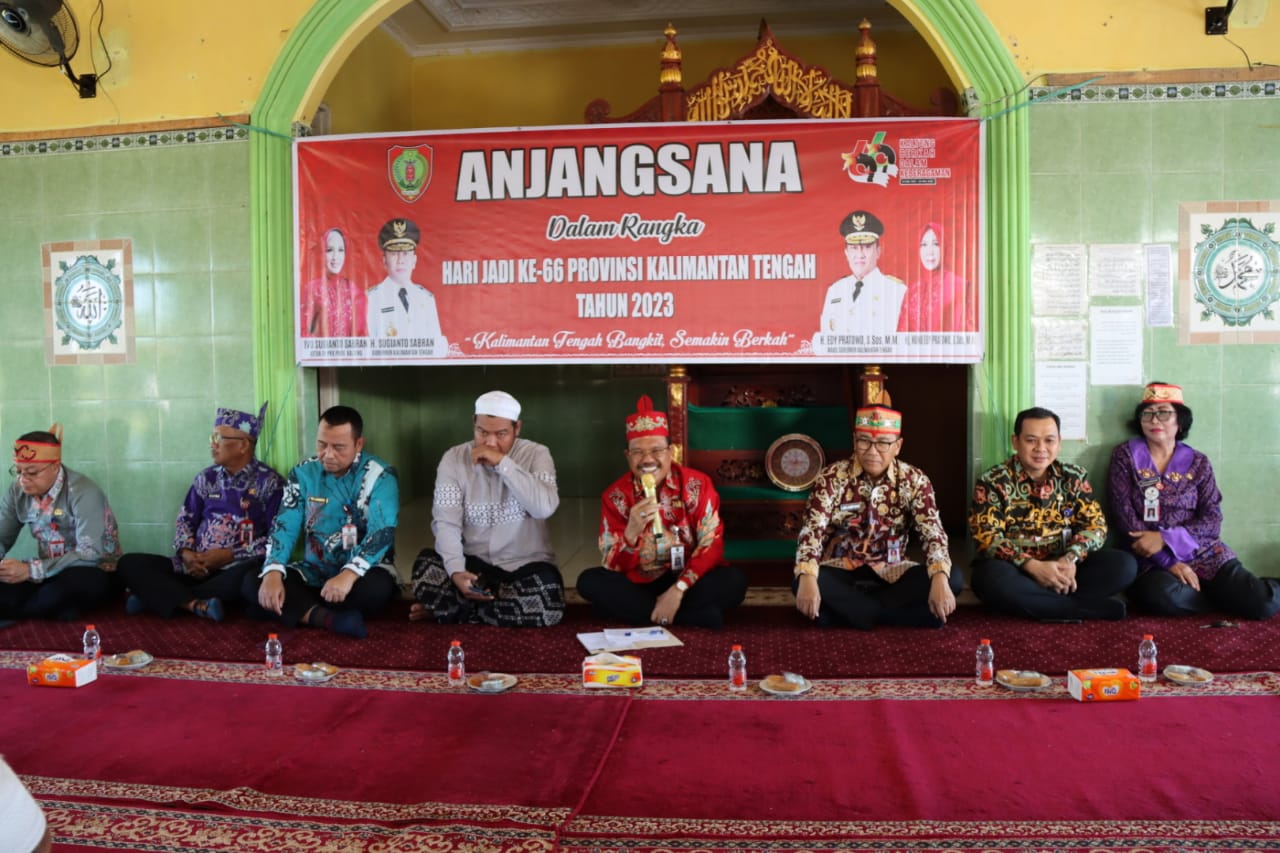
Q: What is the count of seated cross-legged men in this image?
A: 7